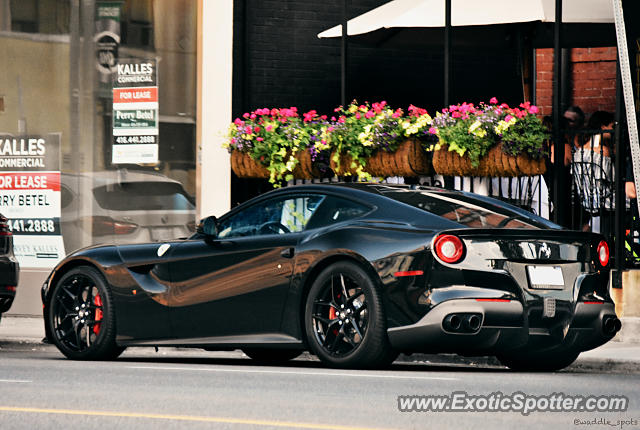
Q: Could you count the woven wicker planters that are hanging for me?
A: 3